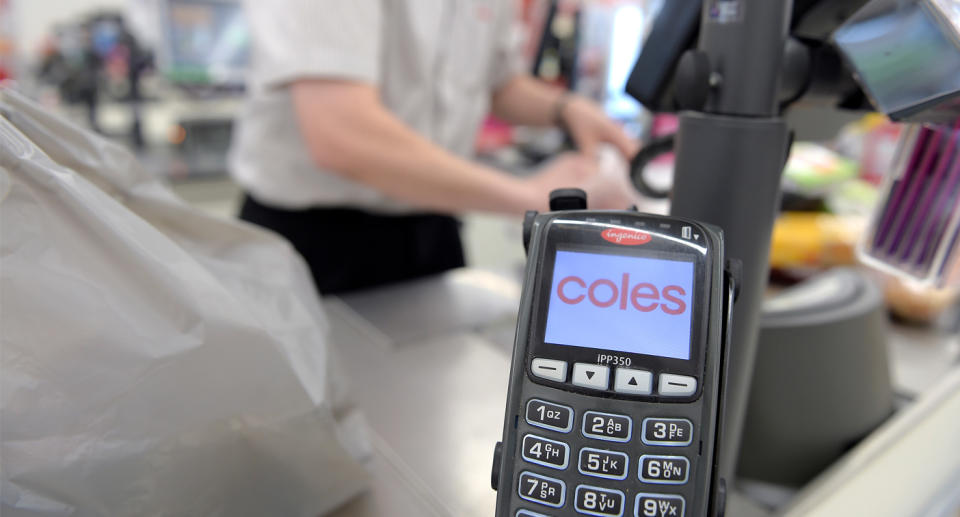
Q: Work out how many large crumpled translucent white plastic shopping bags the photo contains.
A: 1